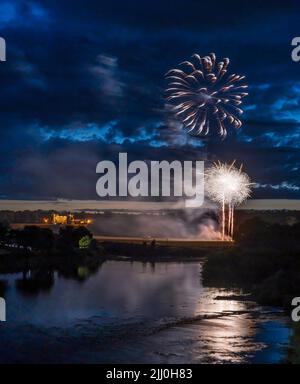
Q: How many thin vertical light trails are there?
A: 3